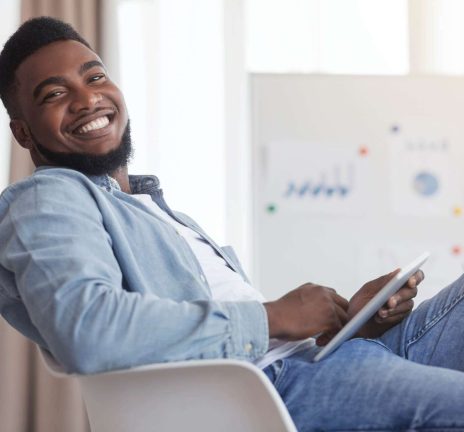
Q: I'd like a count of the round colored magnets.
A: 5